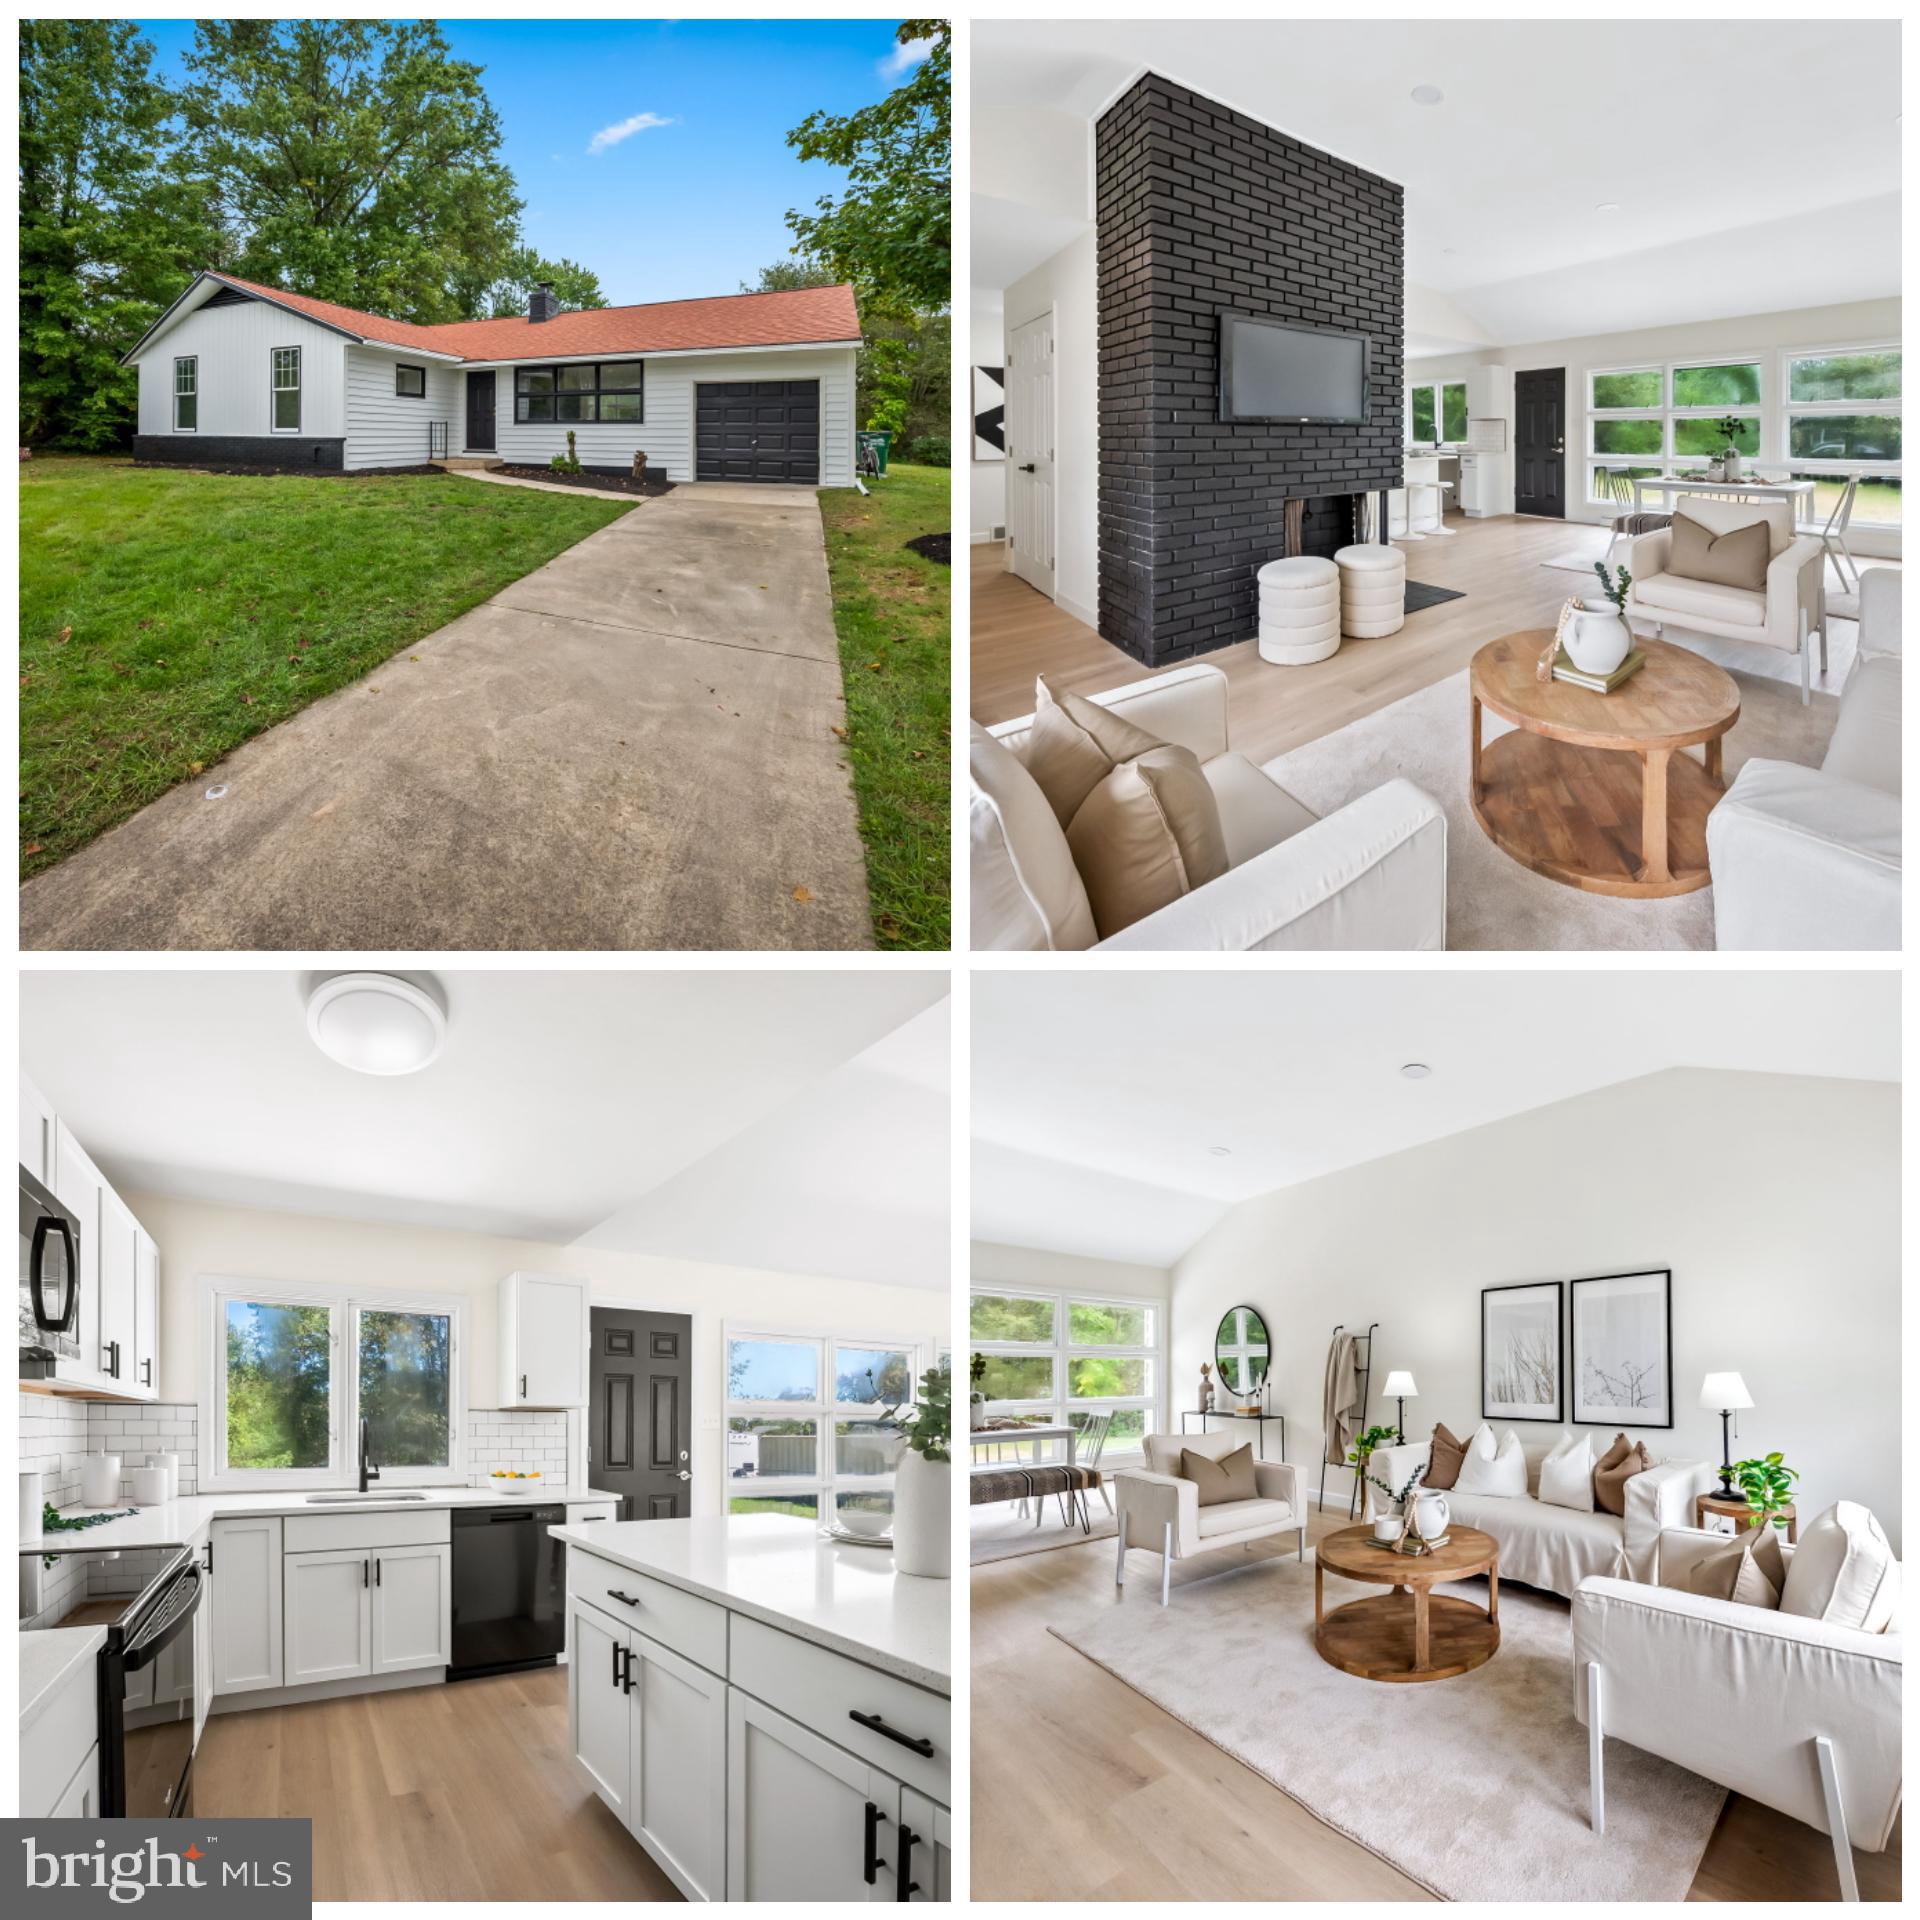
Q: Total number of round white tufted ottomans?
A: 2